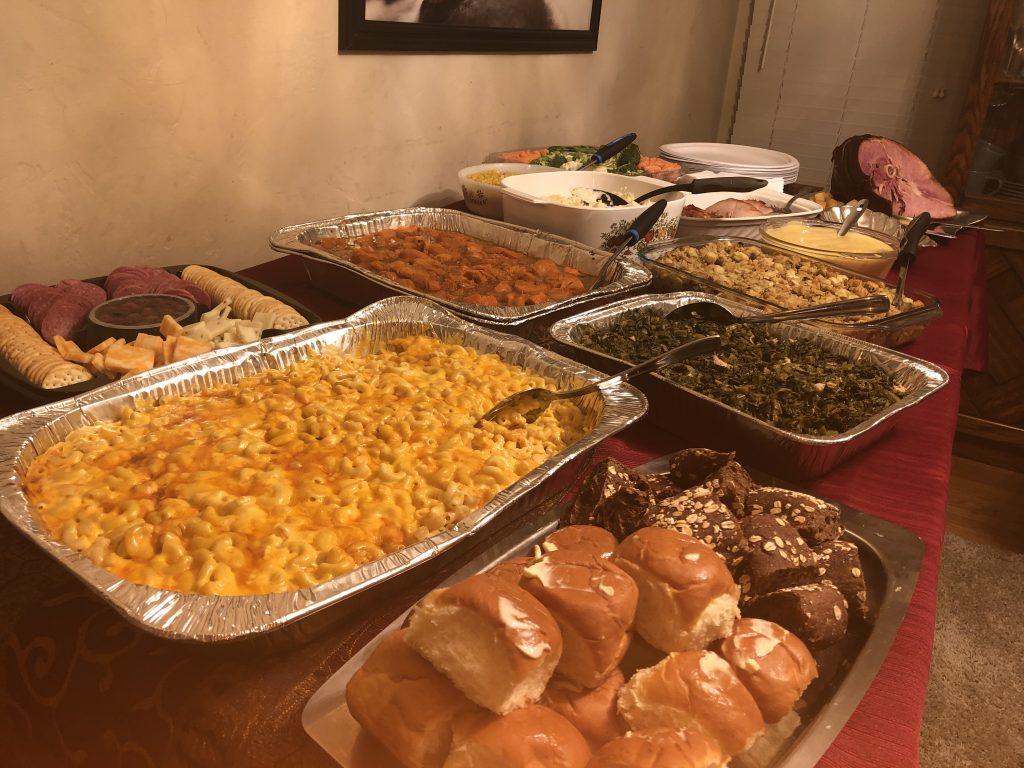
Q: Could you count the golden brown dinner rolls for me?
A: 11